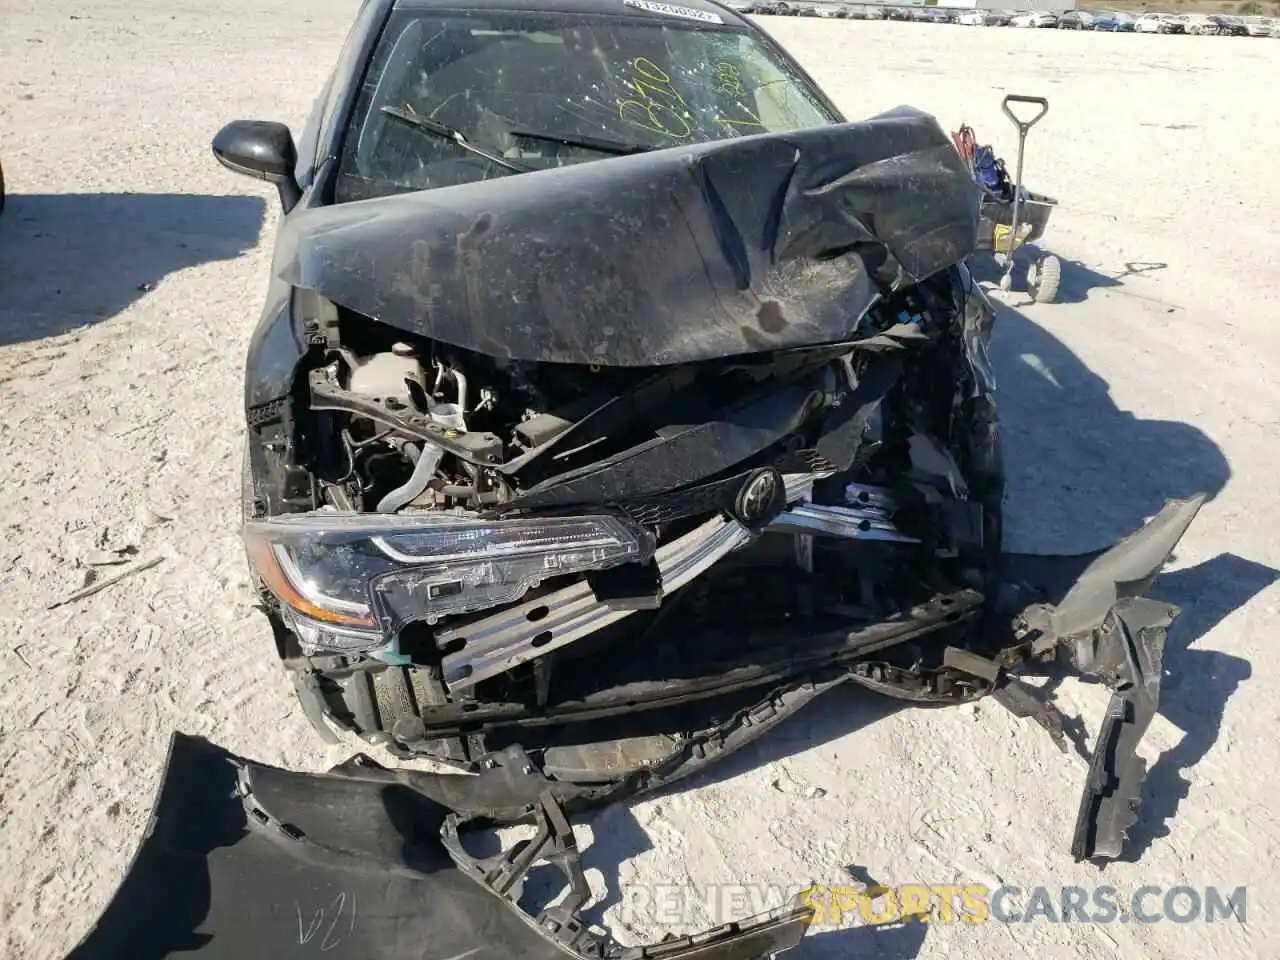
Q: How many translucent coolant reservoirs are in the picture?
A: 1